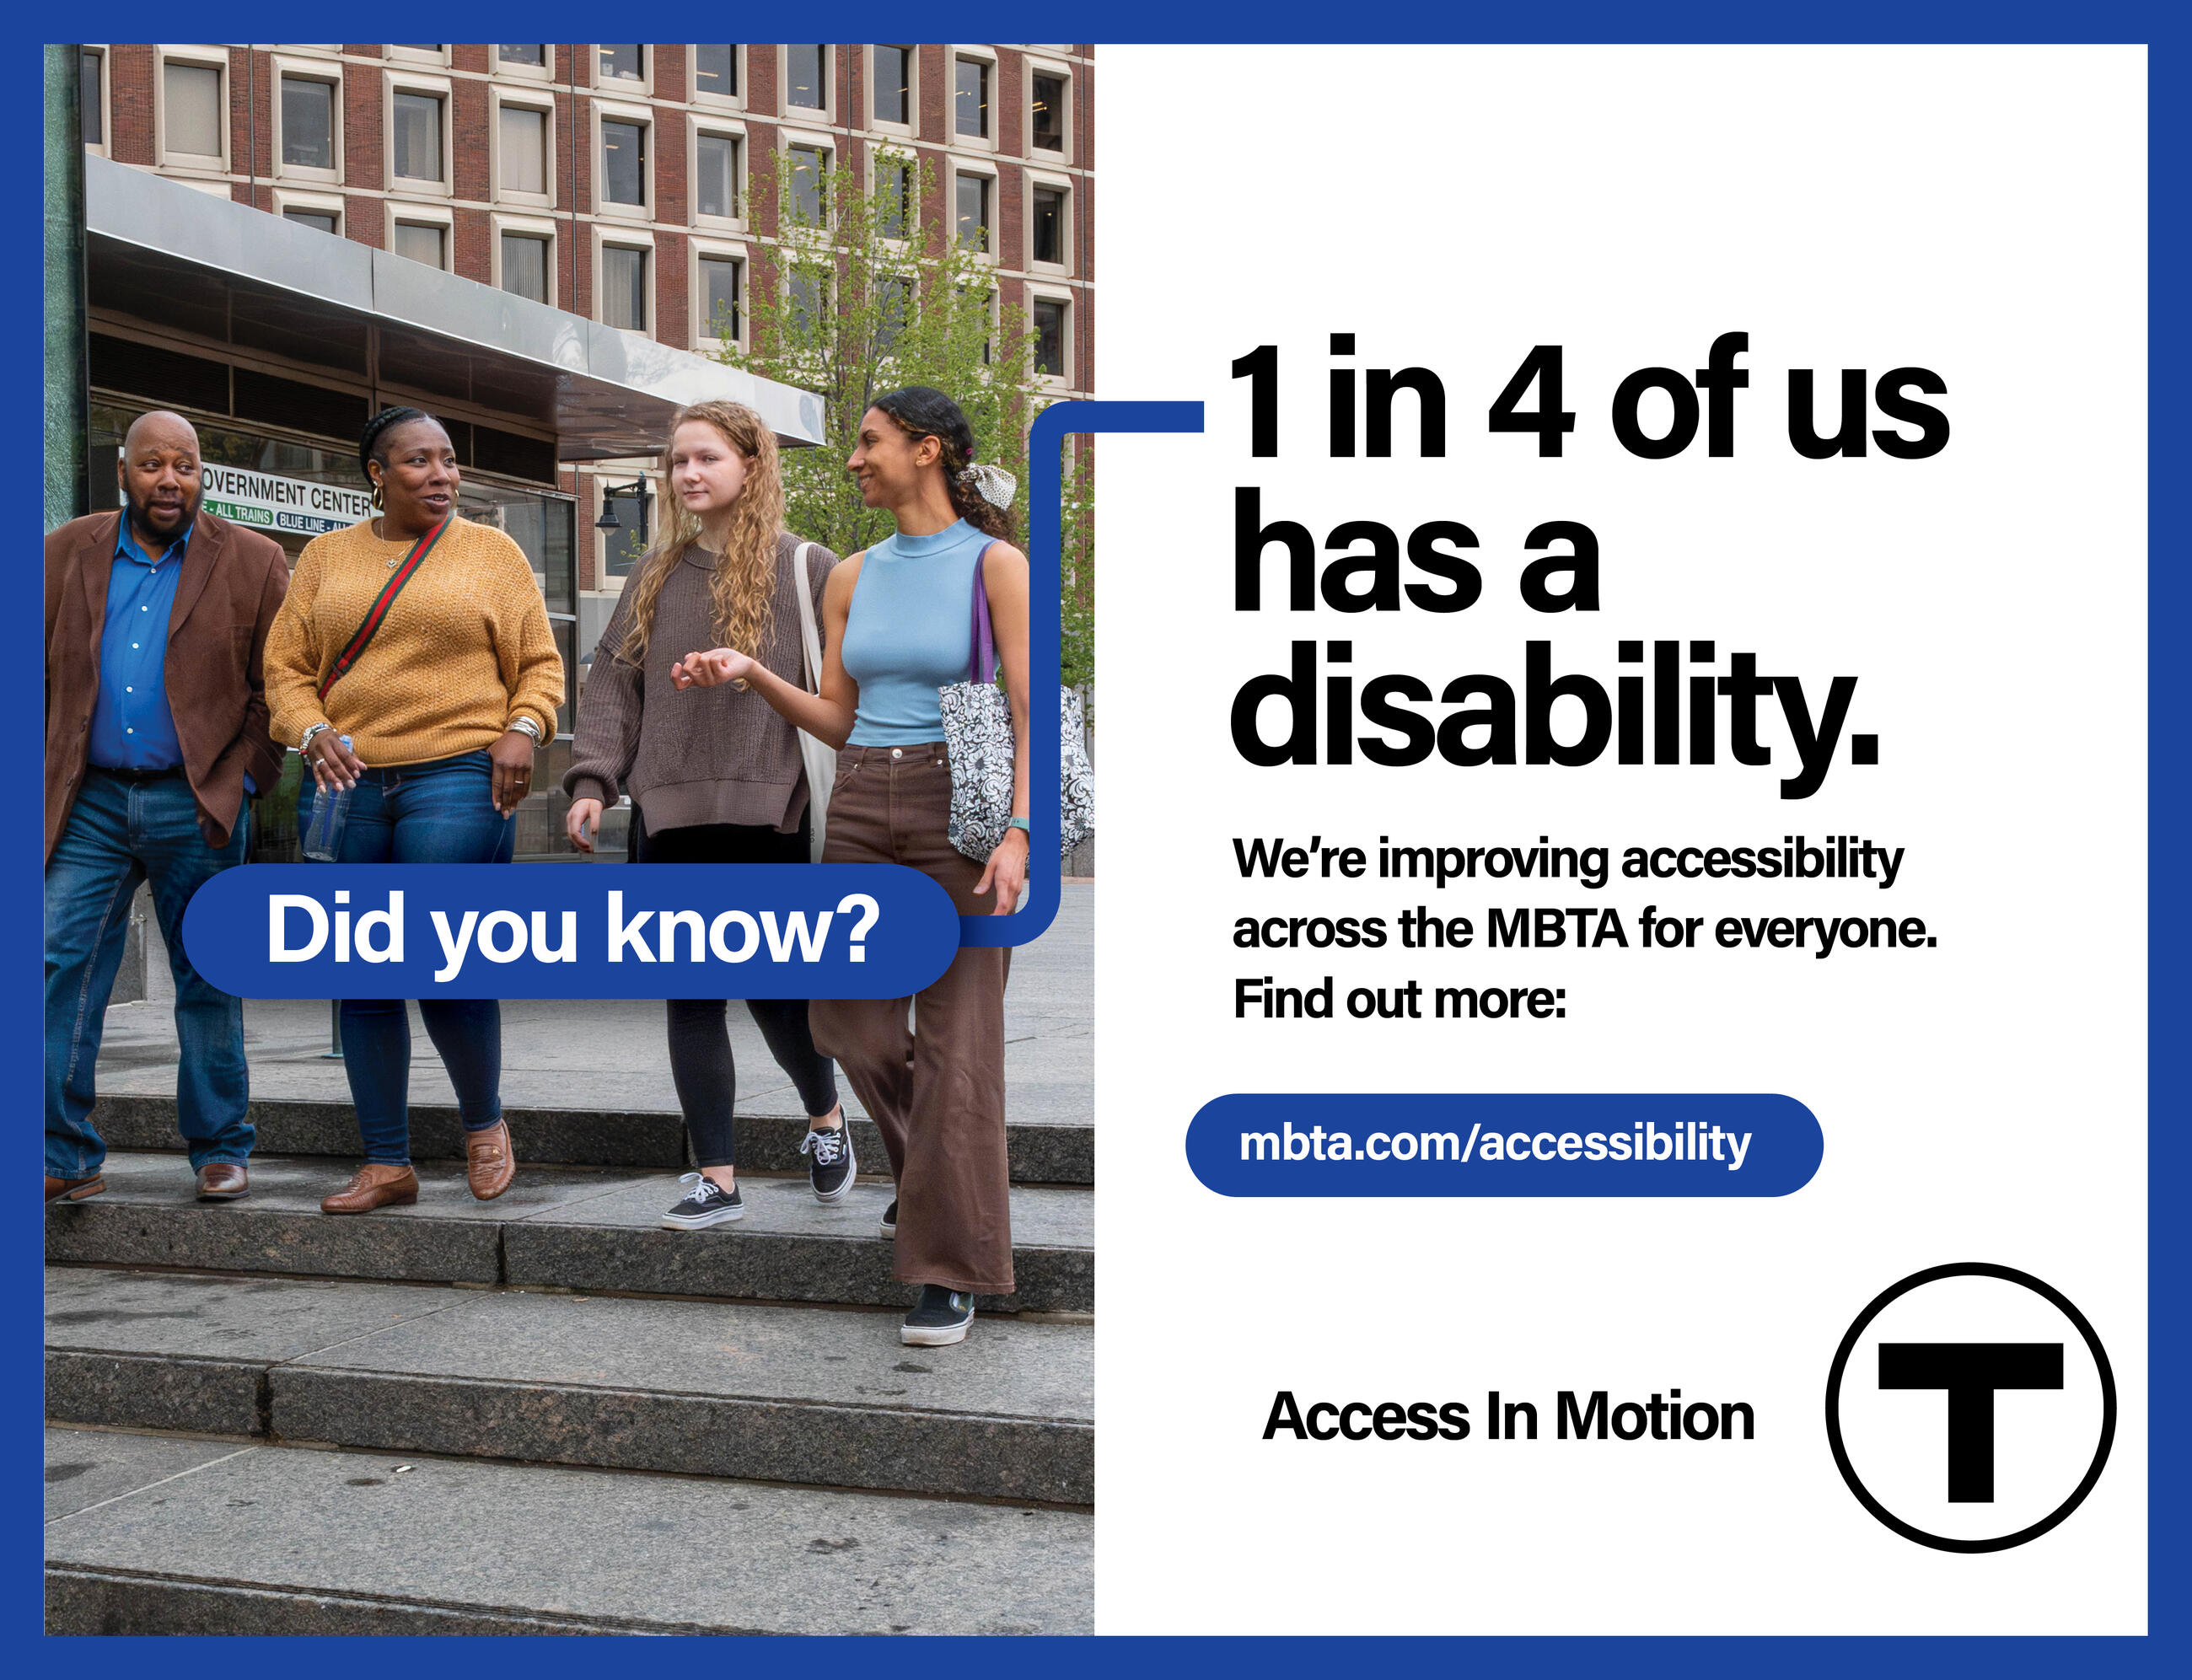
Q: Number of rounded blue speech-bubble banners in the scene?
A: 2